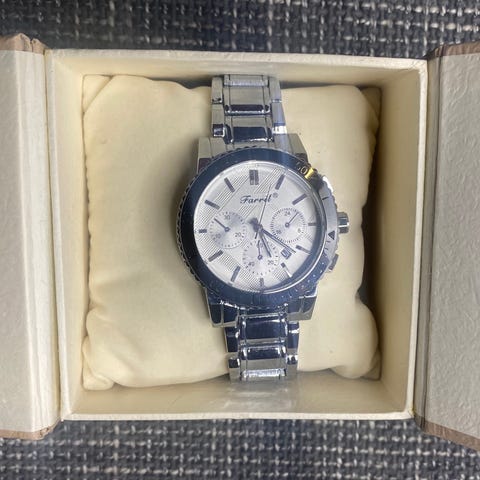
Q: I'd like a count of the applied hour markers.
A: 12